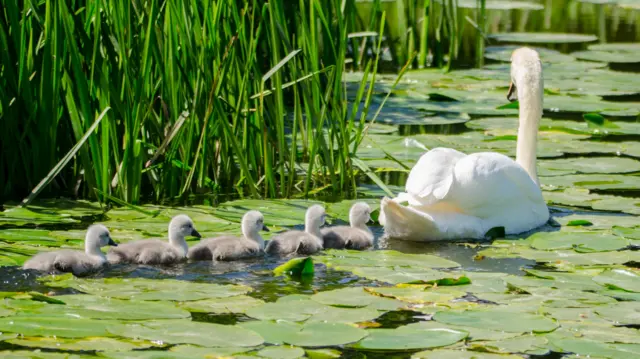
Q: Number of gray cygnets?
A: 5